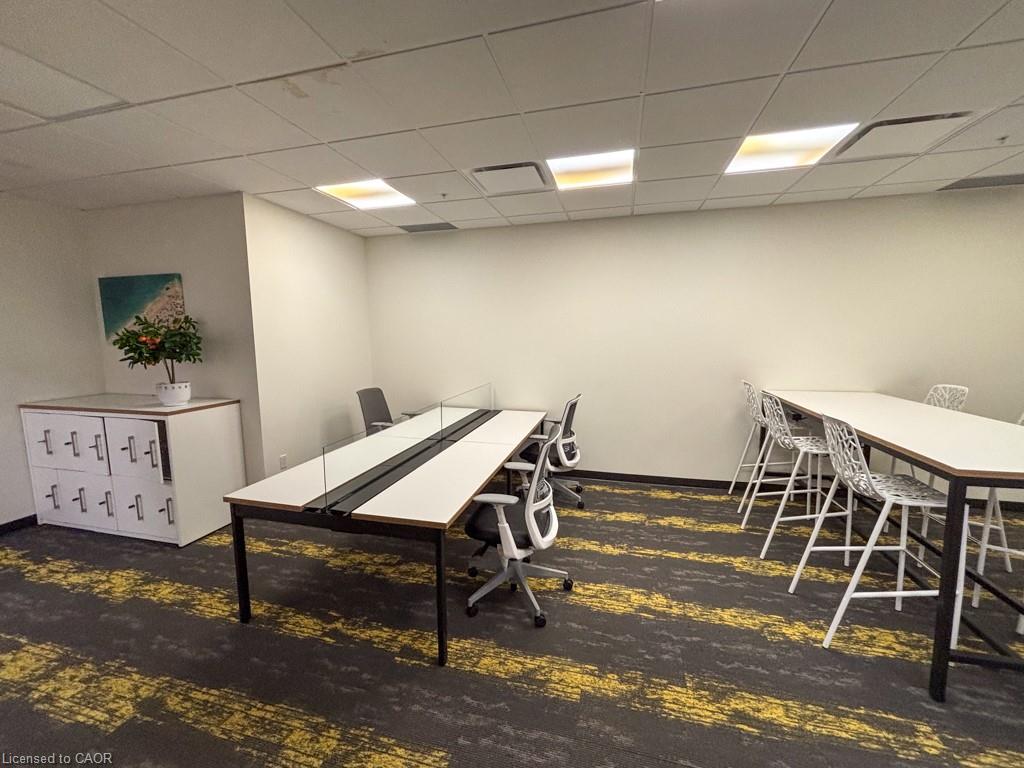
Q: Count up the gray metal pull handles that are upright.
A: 10